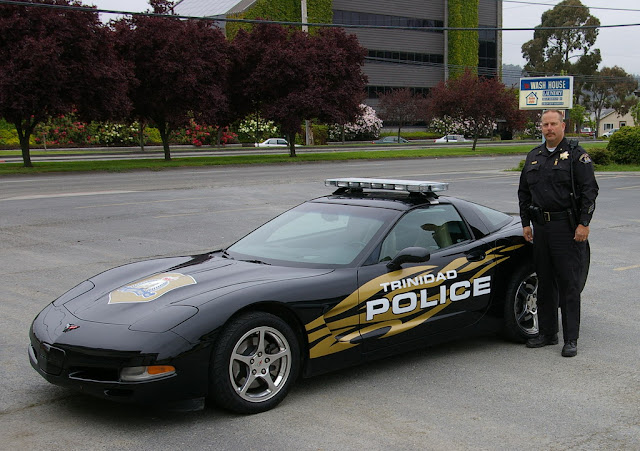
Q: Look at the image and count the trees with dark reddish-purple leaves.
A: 5